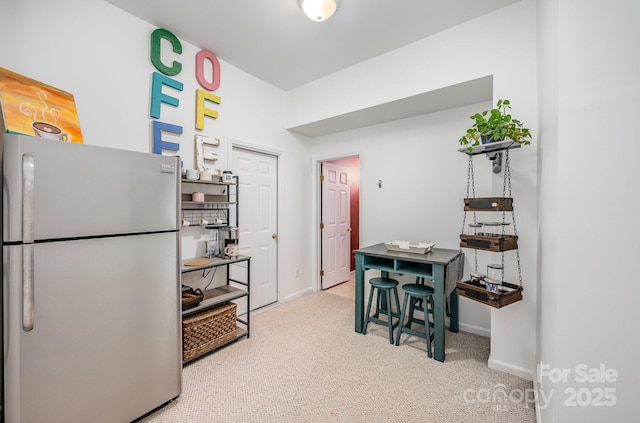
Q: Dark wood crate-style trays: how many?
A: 3